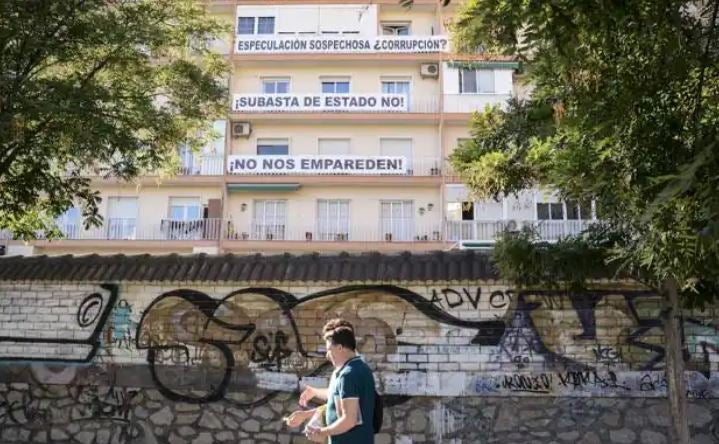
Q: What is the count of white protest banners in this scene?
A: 3